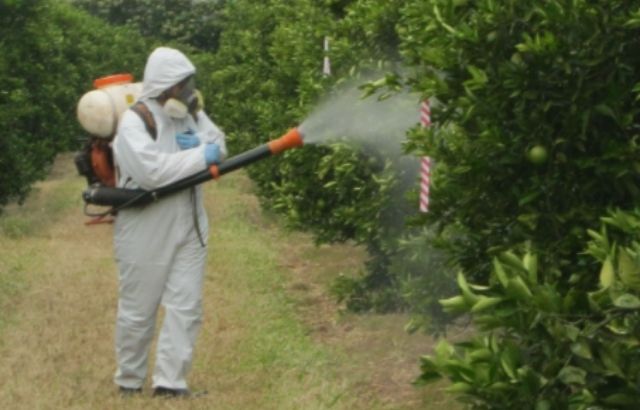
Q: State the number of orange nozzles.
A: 1